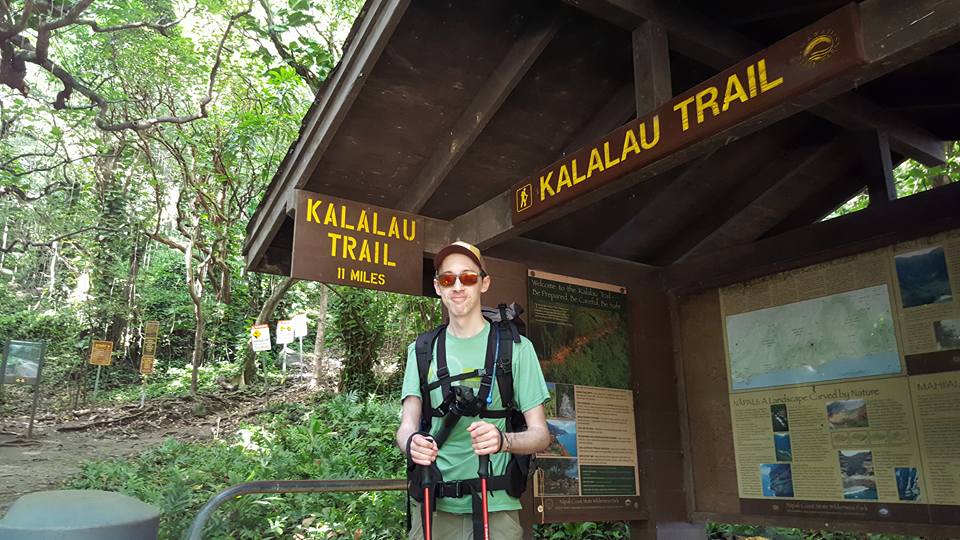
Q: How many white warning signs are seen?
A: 3